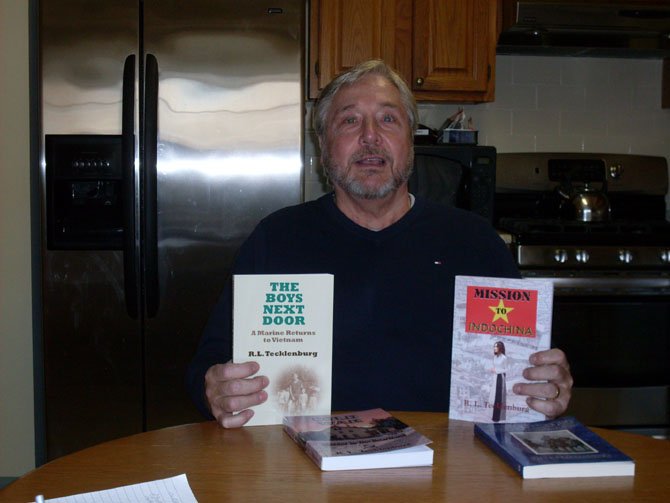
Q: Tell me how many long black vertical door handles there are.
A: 2